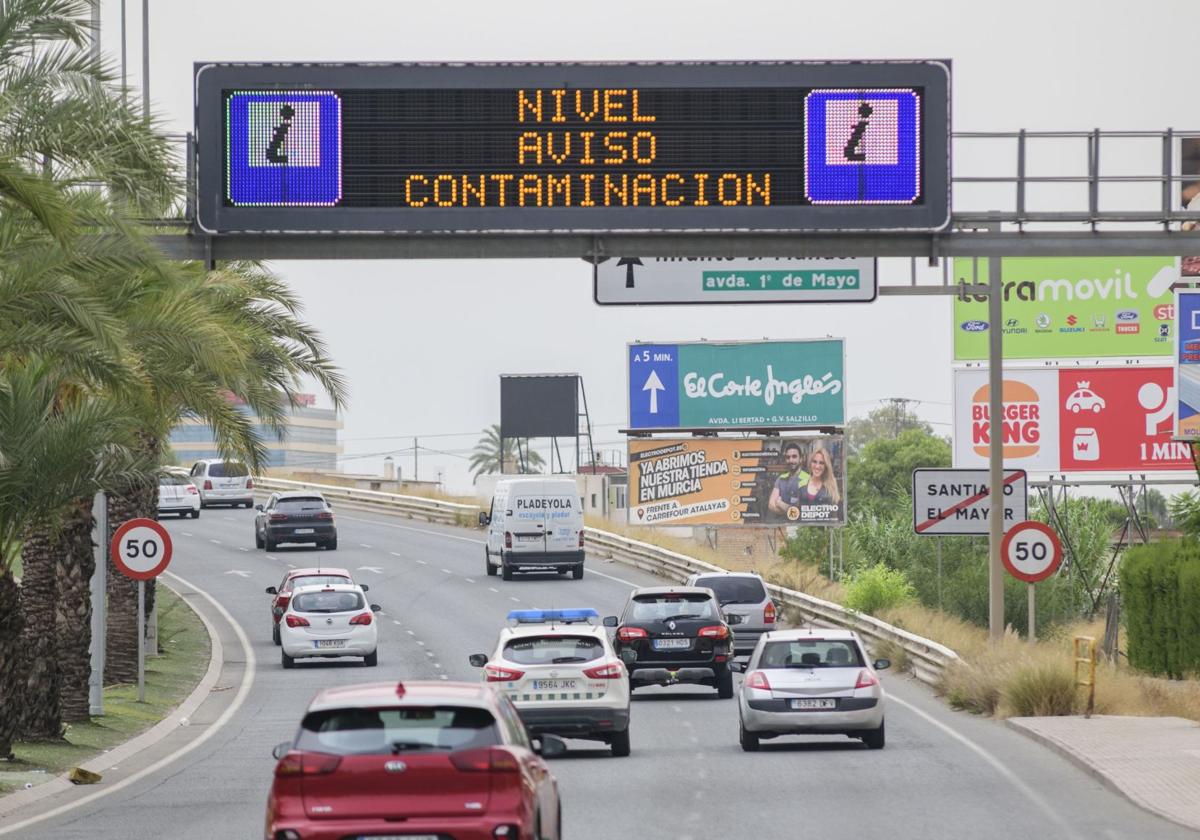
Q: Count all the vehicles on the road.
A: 11